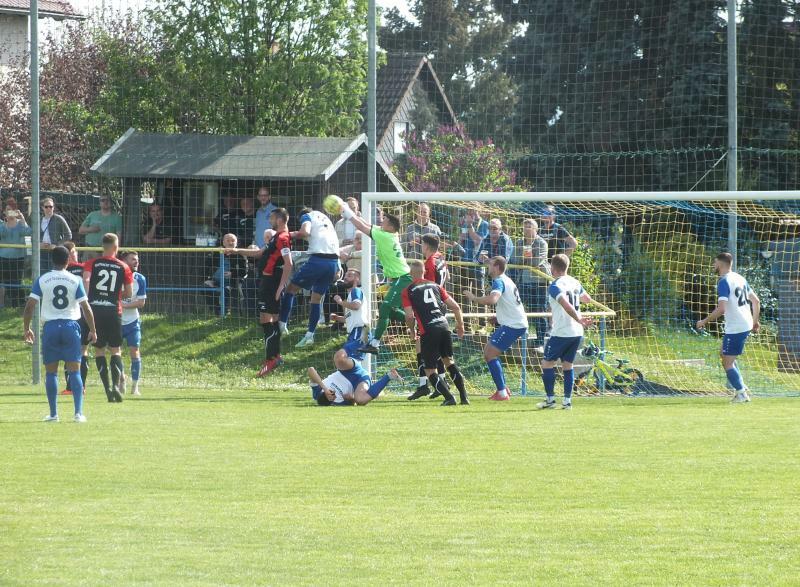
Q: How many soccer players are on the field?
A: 14